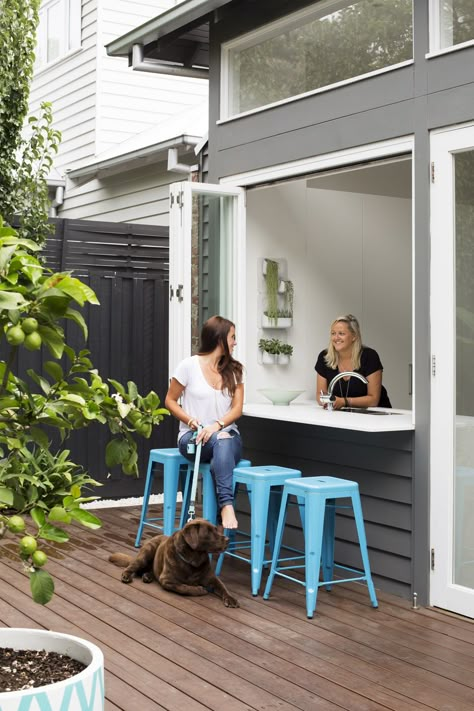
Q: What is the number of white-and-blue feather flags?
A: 0